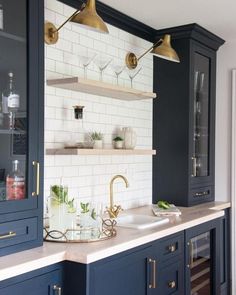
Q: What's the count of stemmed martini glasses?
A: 4